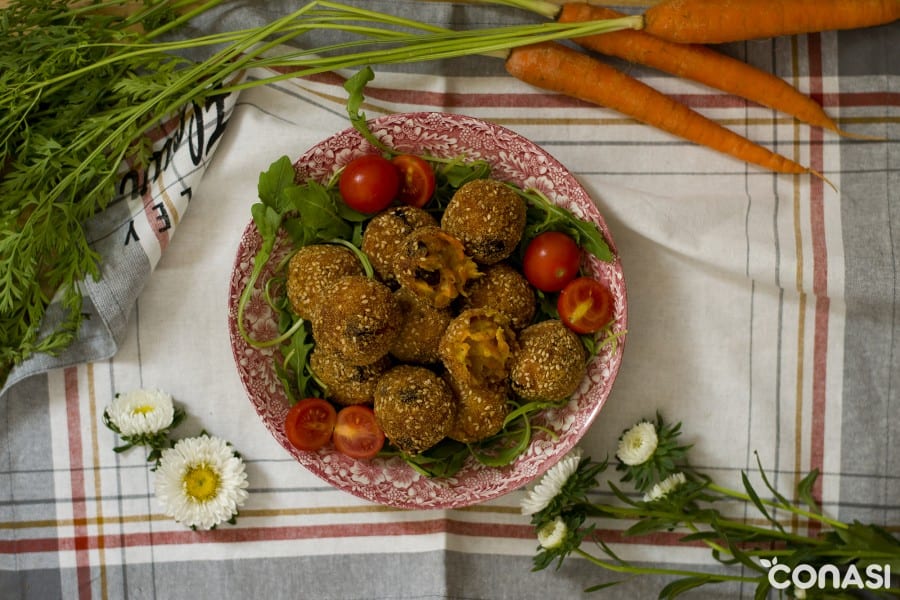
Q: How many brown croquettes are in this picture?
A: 12